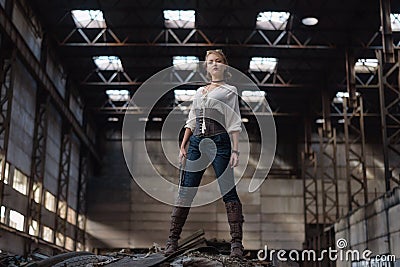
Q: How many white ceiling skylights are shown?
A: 12